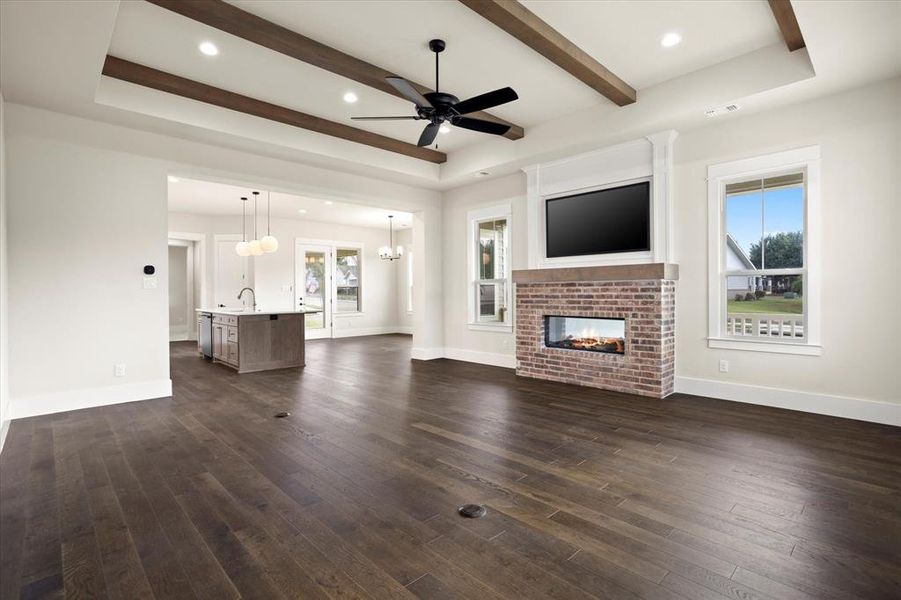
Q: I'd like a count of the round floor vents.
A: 2